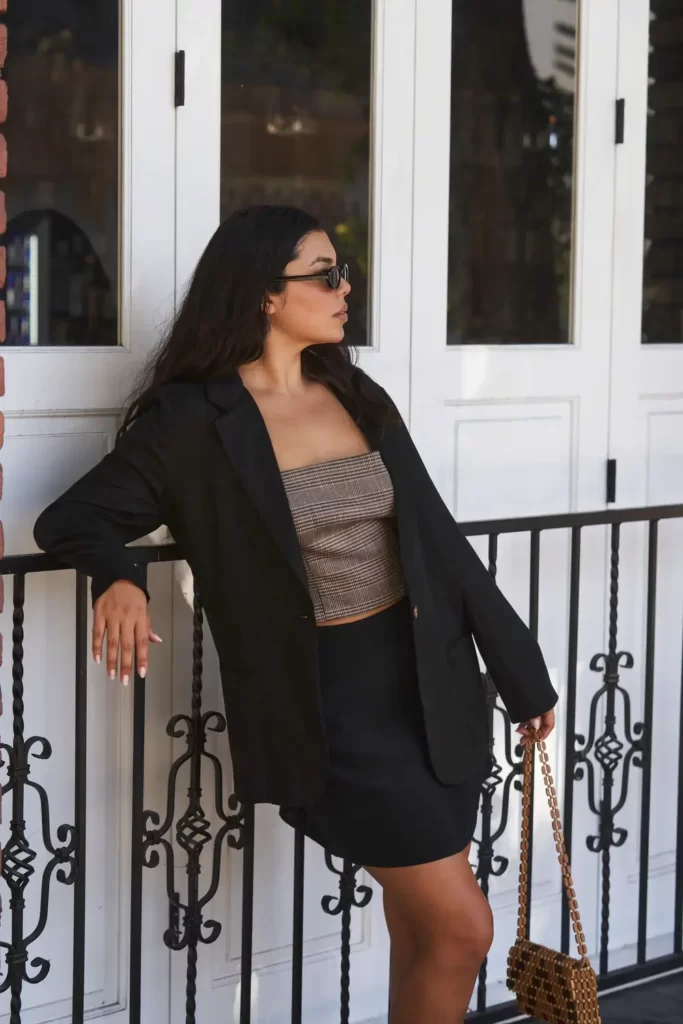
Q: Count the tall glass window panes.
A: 4